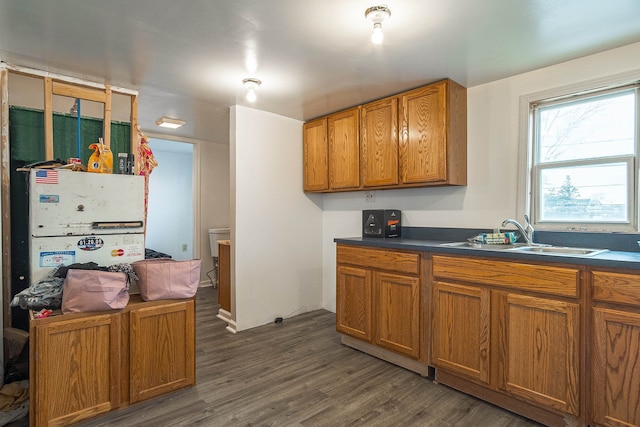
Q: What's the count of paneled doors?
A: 11